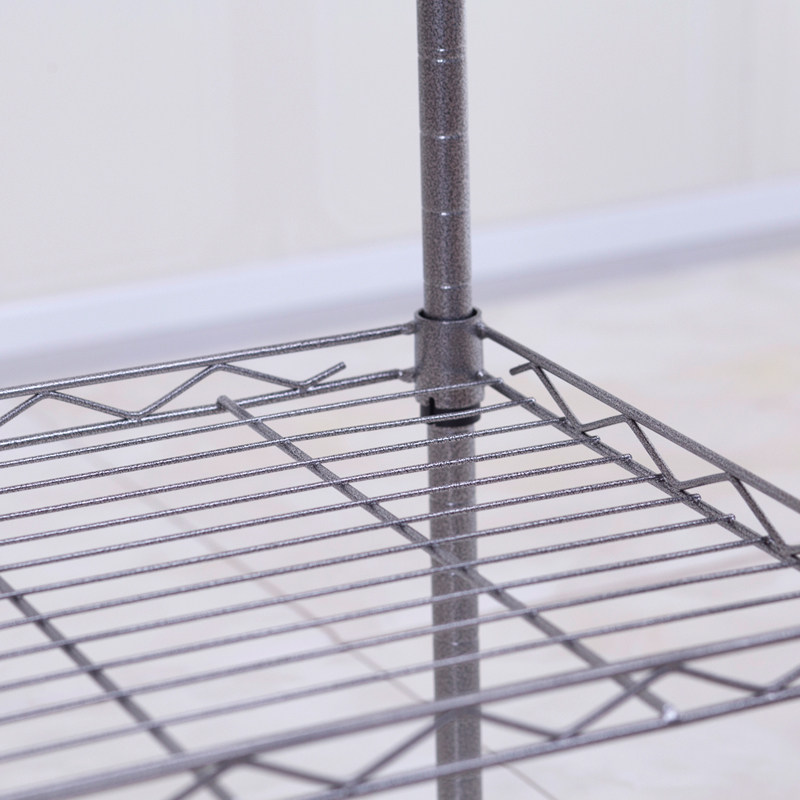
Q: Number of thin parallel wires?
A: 11